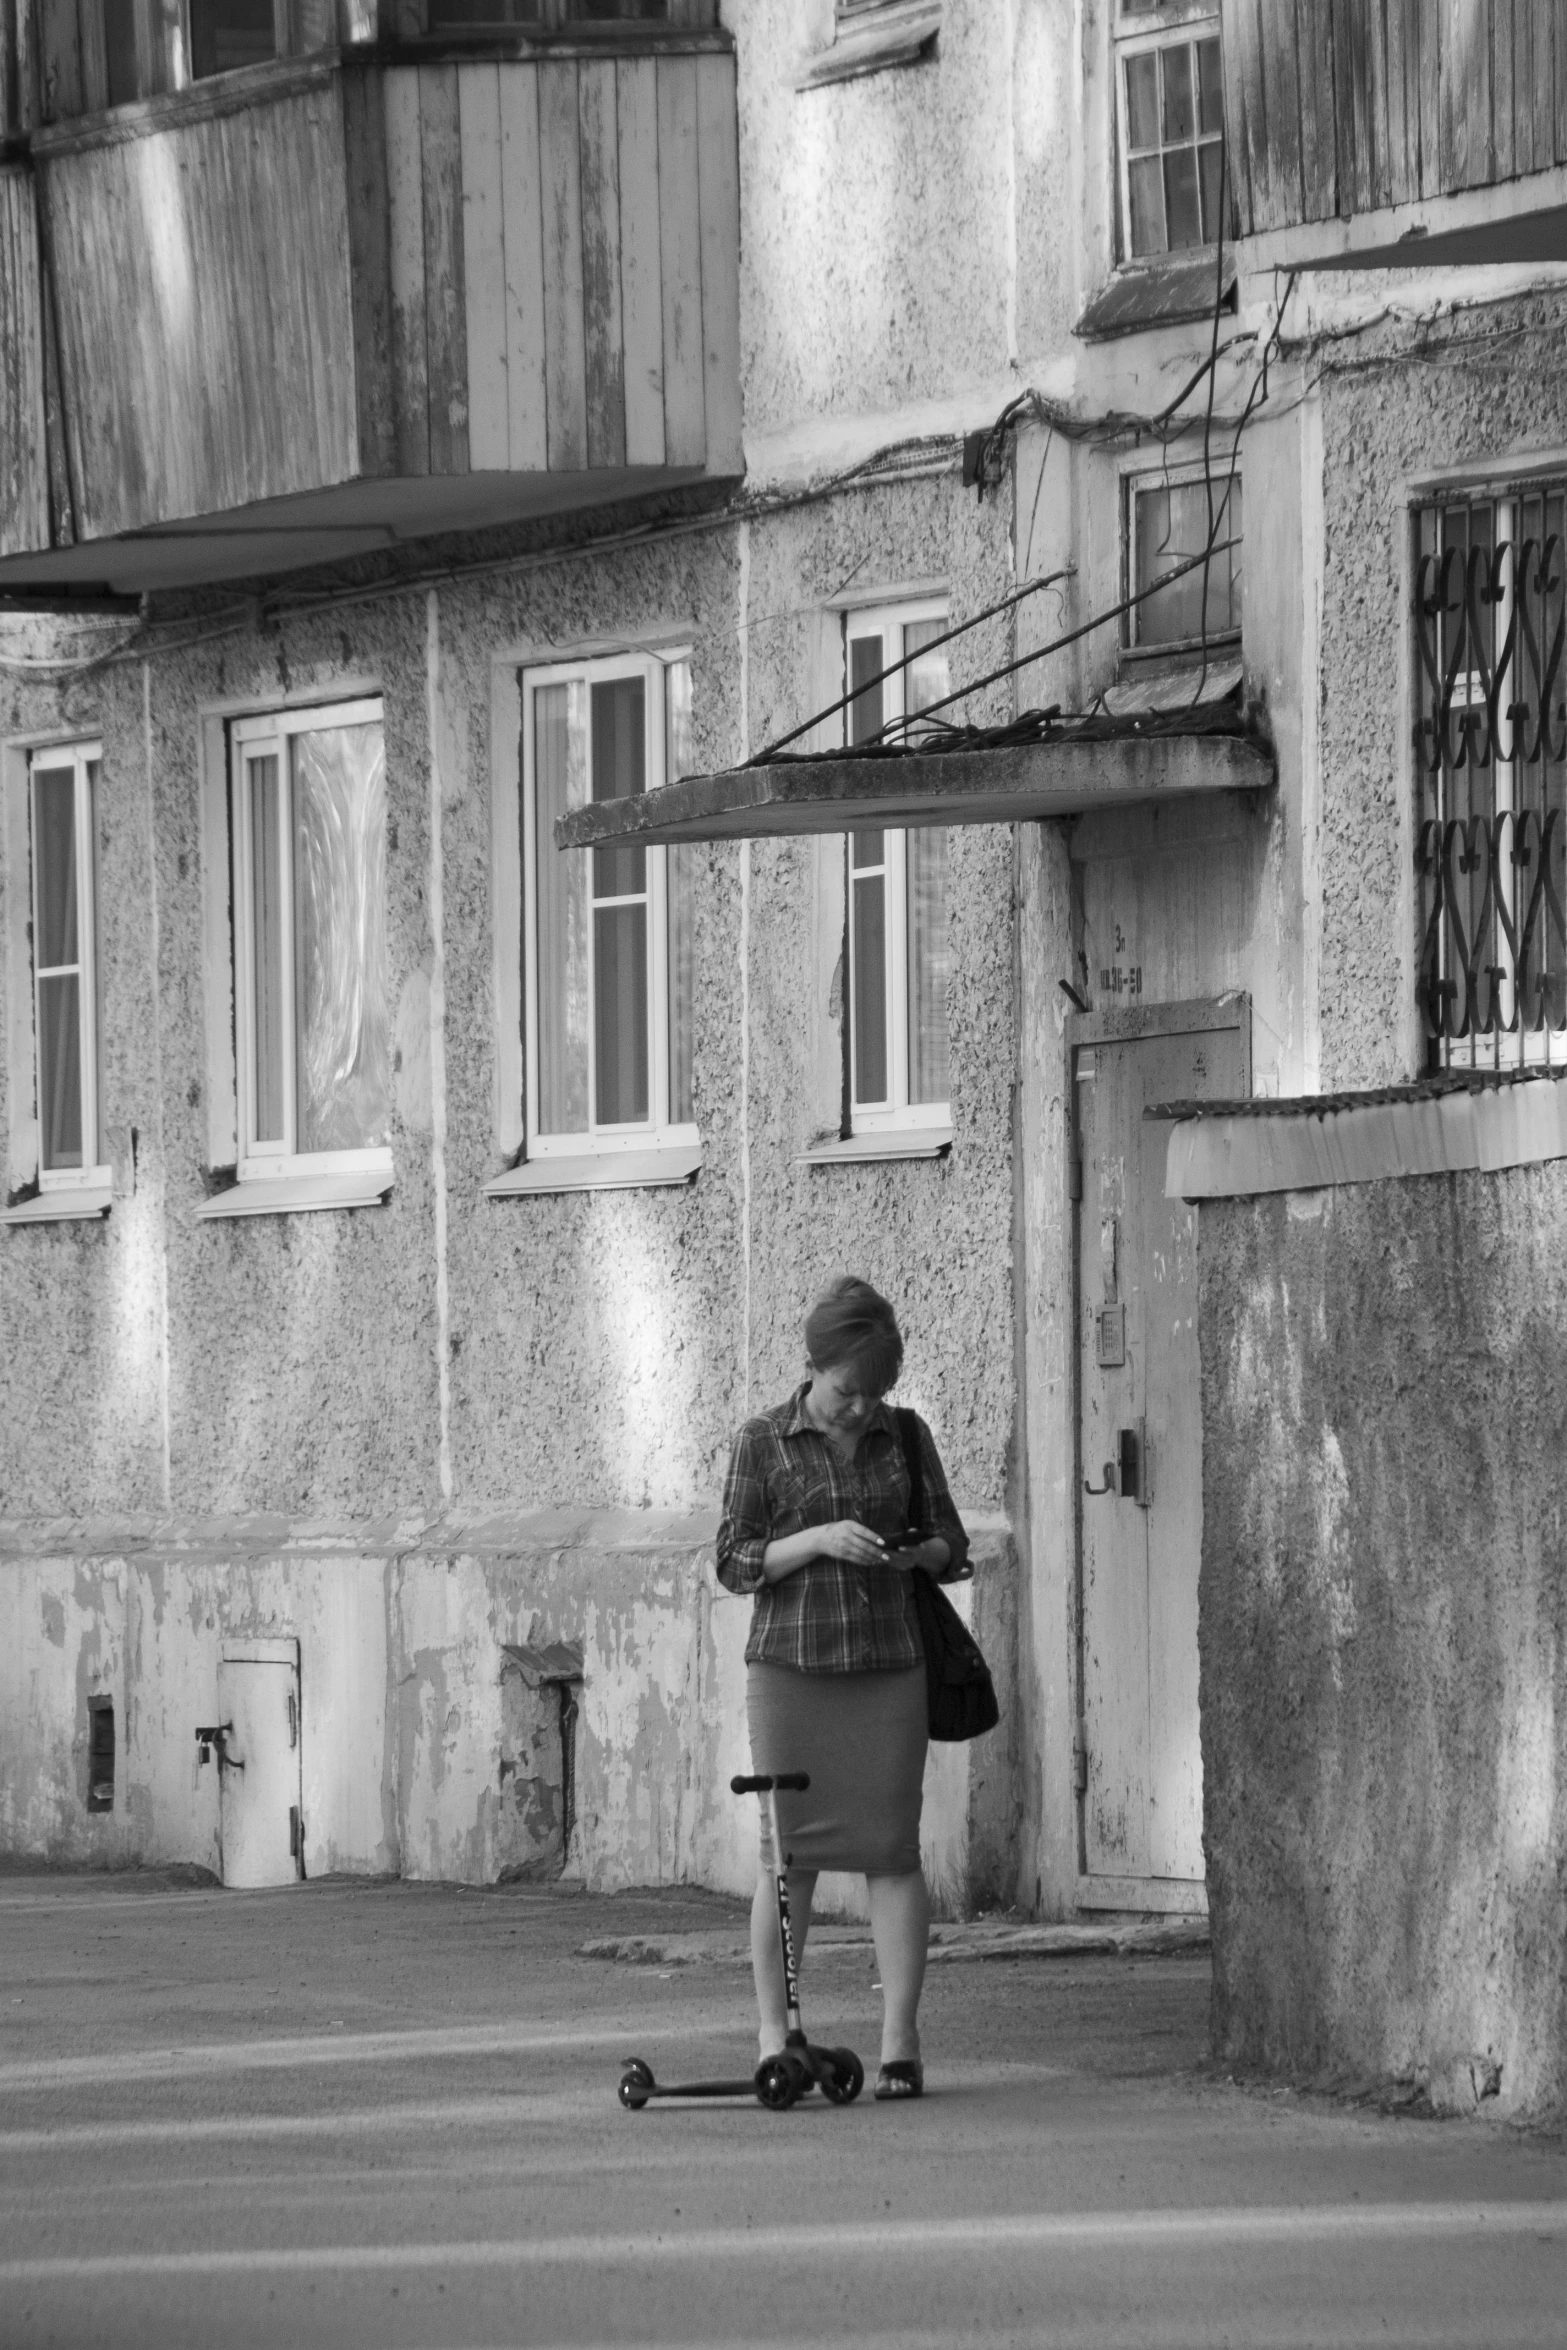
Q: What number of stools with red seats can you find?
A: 0